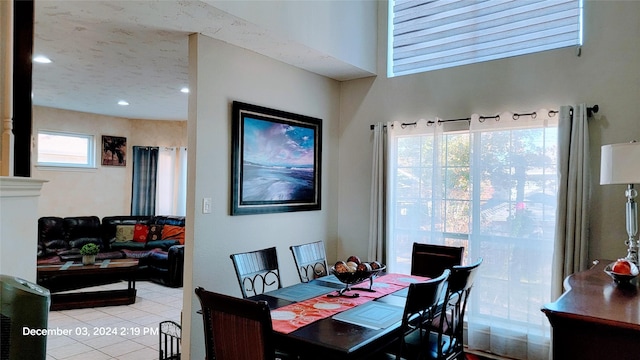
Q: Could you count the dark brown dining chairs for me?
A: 6